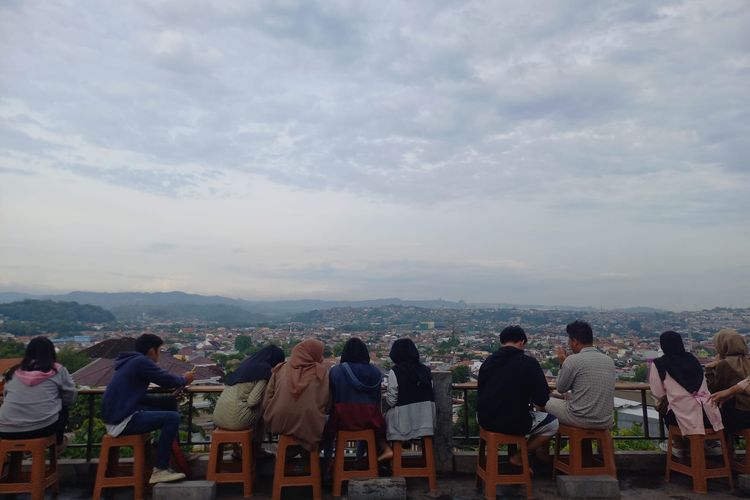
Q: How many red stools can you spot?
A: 10